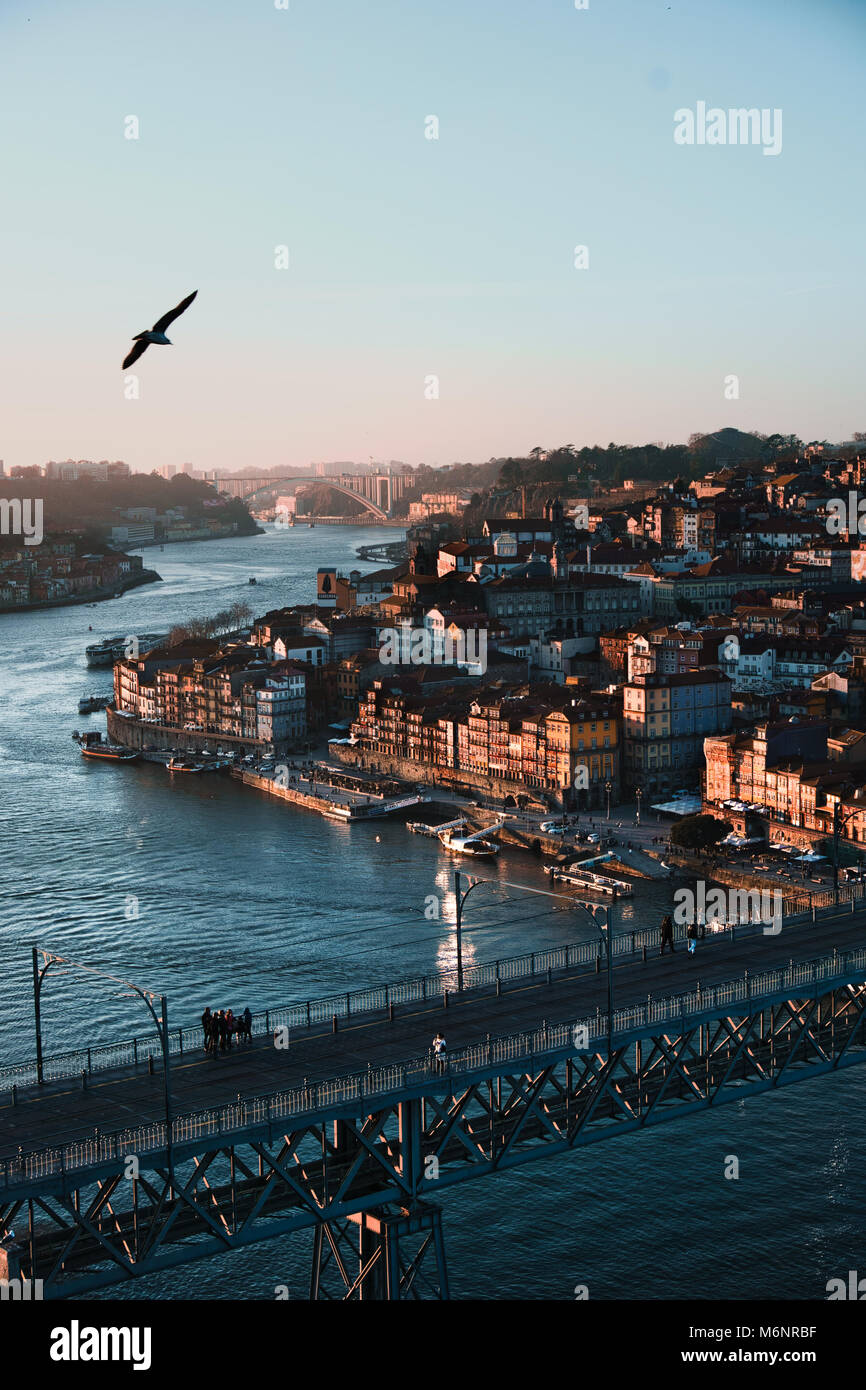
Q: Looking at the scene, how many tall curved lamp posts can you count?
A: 5